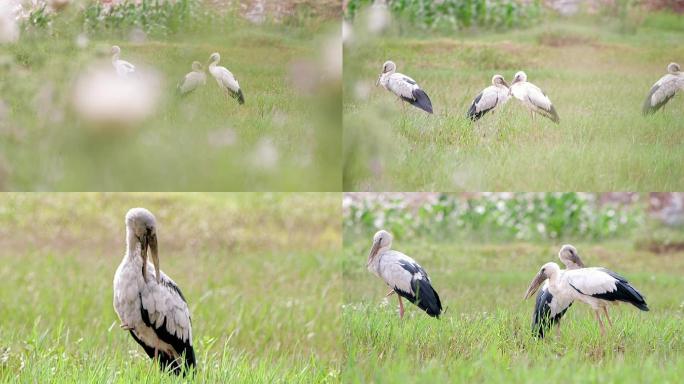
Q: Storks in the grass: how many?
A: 11